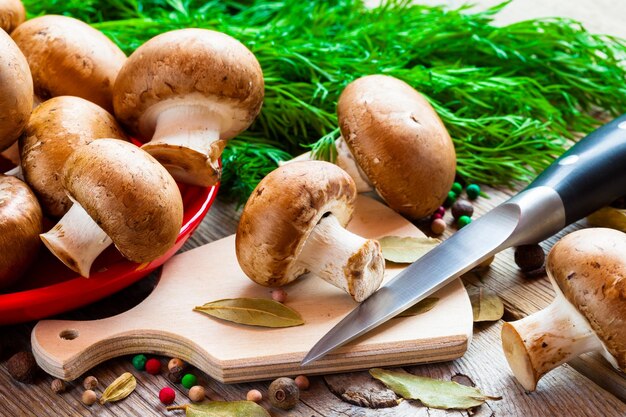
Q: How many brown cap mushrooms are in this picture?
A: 10